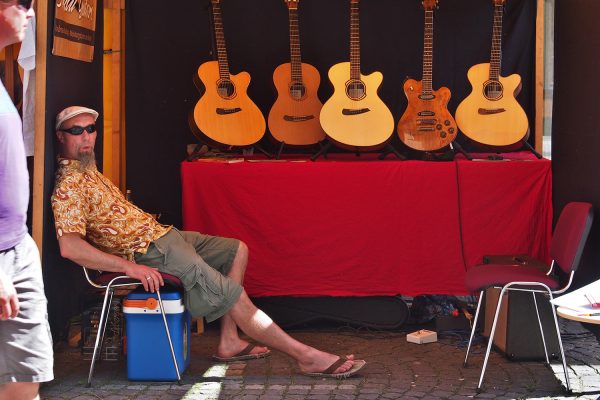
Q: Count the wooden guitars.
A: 5